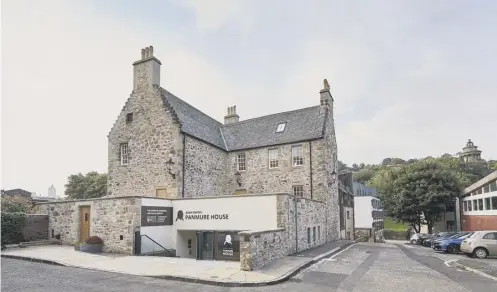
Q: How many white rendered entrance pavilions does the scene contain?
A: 1